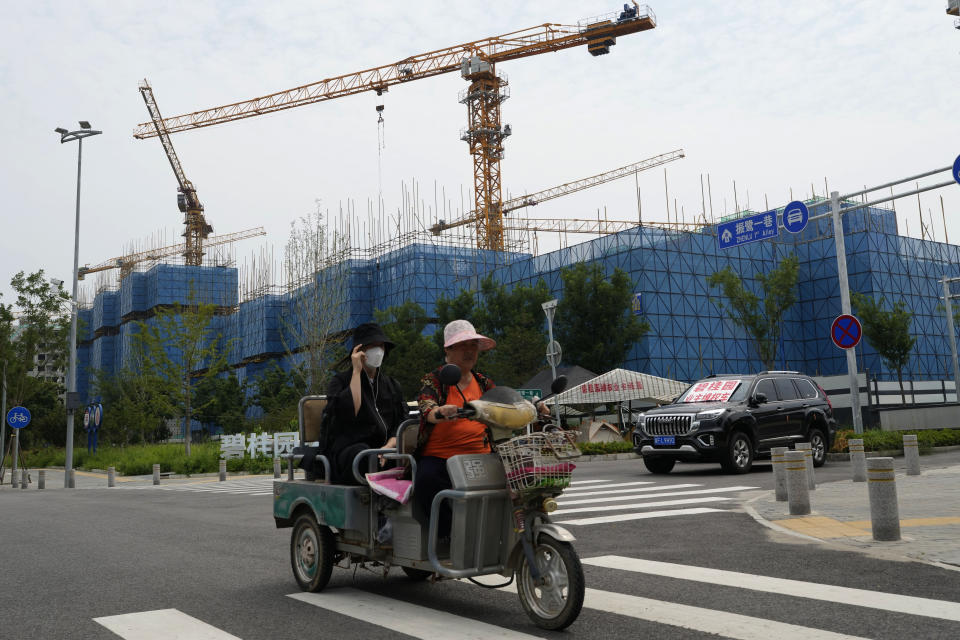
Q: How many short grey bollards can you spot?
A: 14